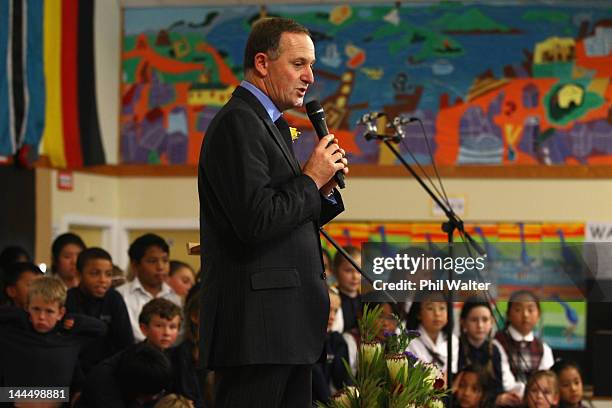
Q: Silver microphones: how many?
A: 2